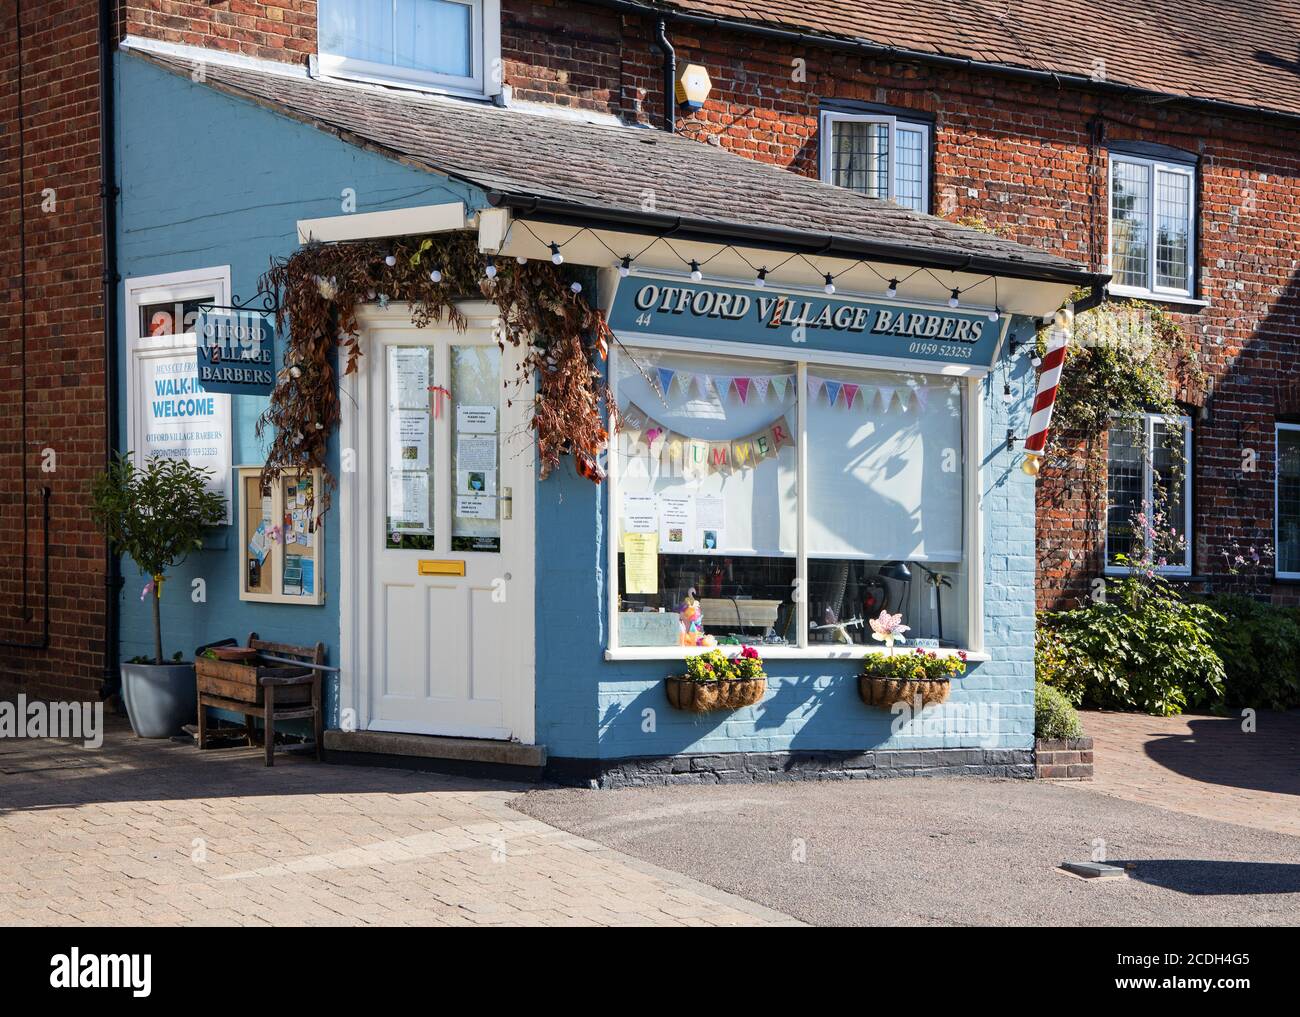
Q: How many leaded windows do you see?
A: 4